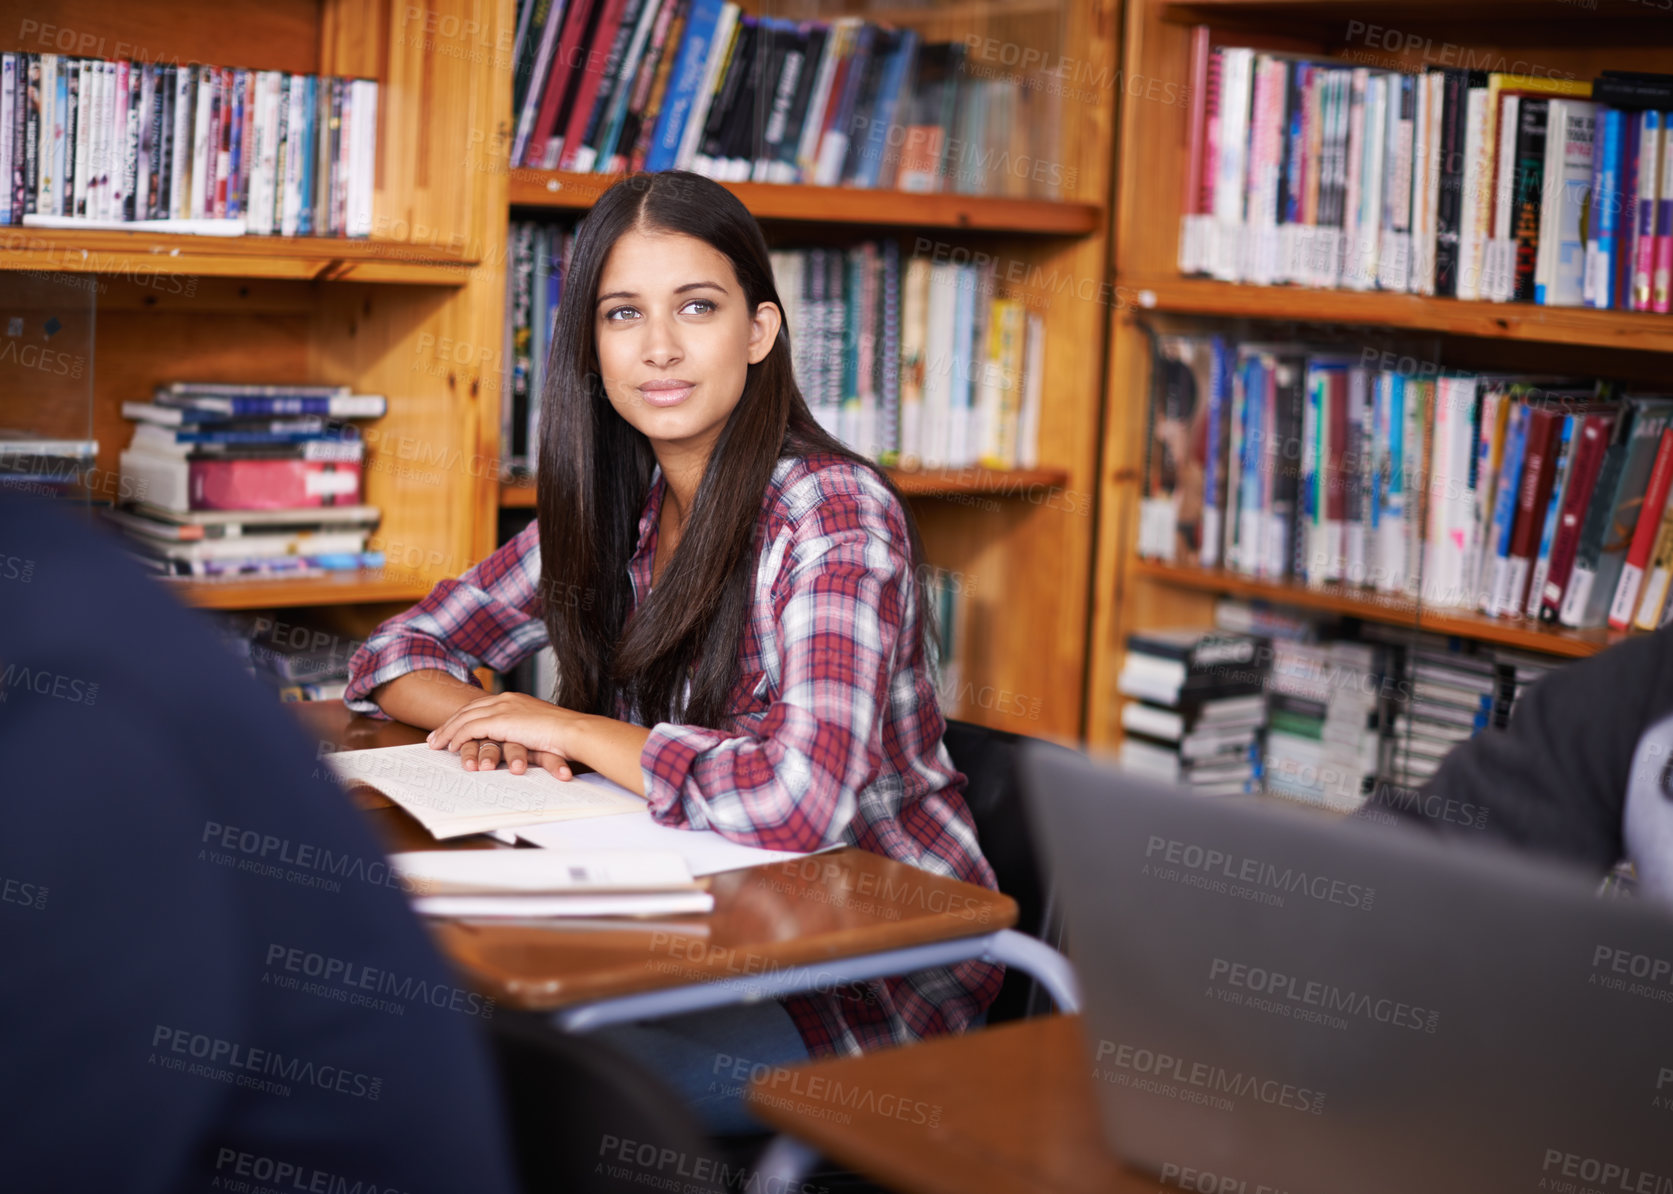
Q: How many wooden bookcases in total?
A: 3